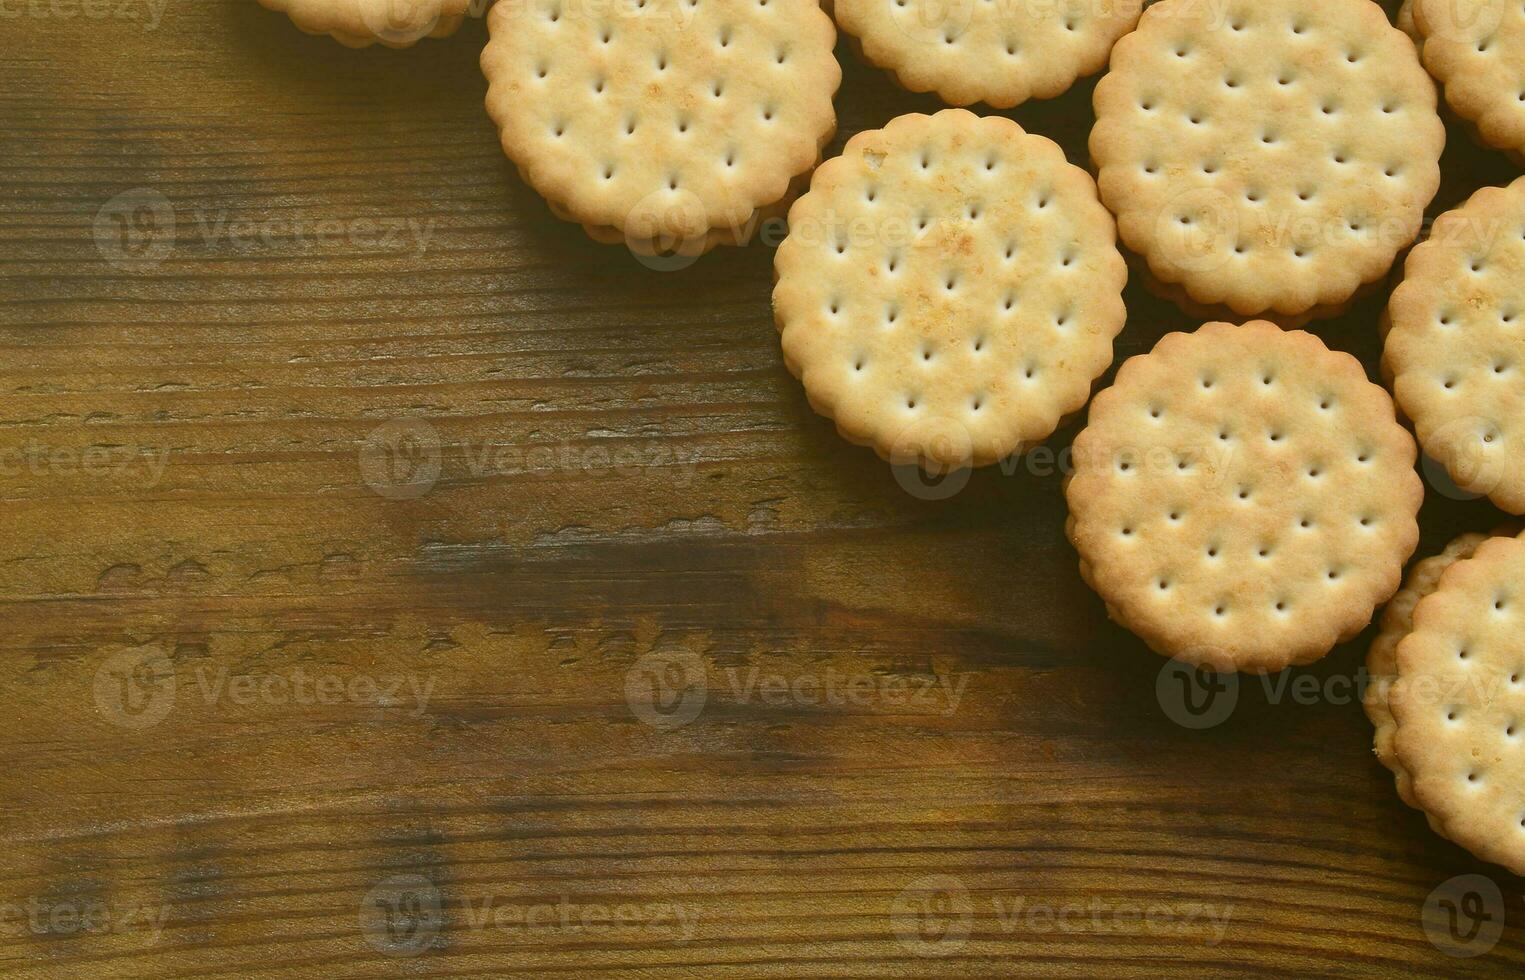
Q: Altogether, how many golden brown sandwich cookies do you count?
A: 9